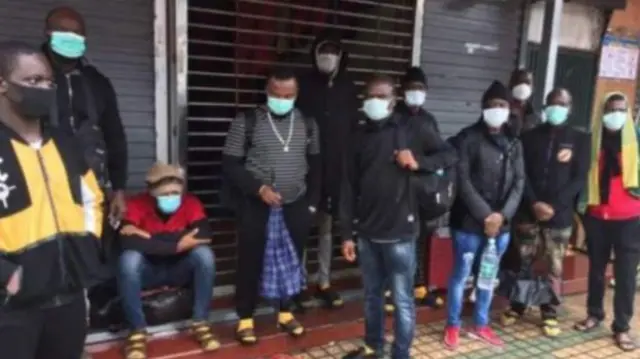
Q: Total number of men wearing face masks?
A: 11